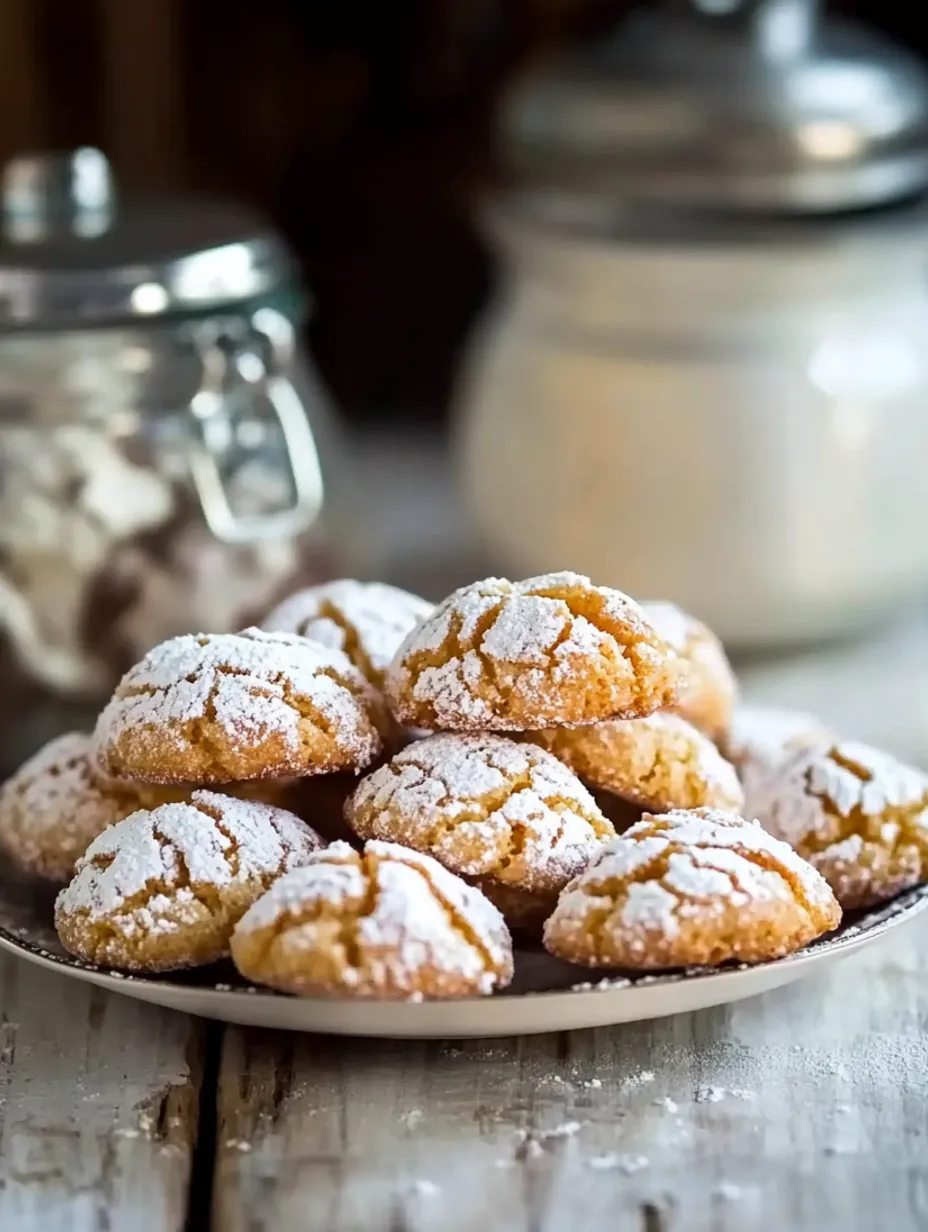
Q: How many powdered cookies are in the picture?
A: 12